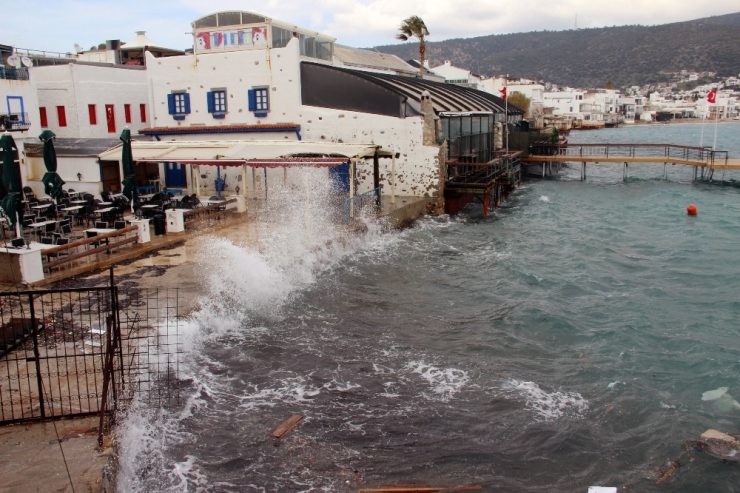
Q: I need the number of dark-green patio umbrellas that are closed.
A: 3